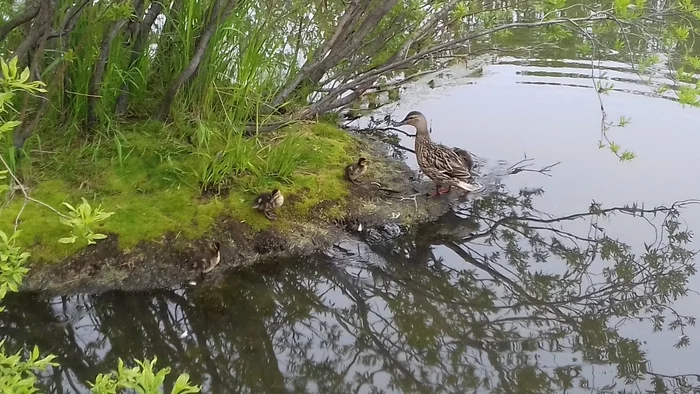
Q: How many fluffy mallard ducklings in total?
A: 3